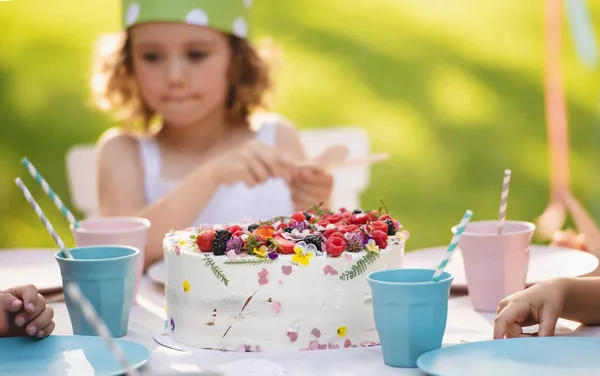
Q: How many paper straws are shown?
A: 5